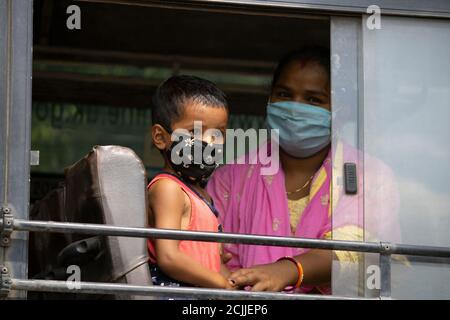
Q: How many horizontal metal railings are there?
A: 2